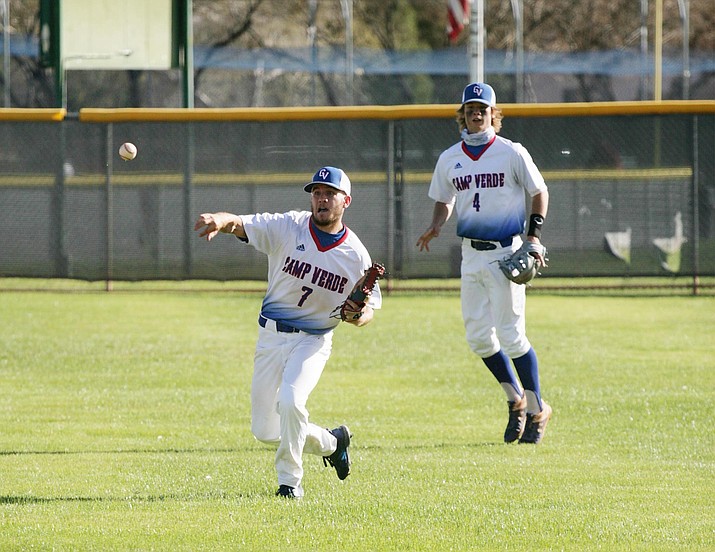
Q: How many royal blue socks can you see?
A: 2